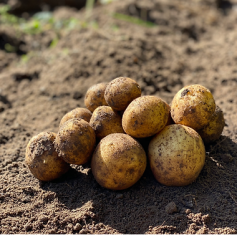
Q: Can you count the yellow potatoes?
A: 11